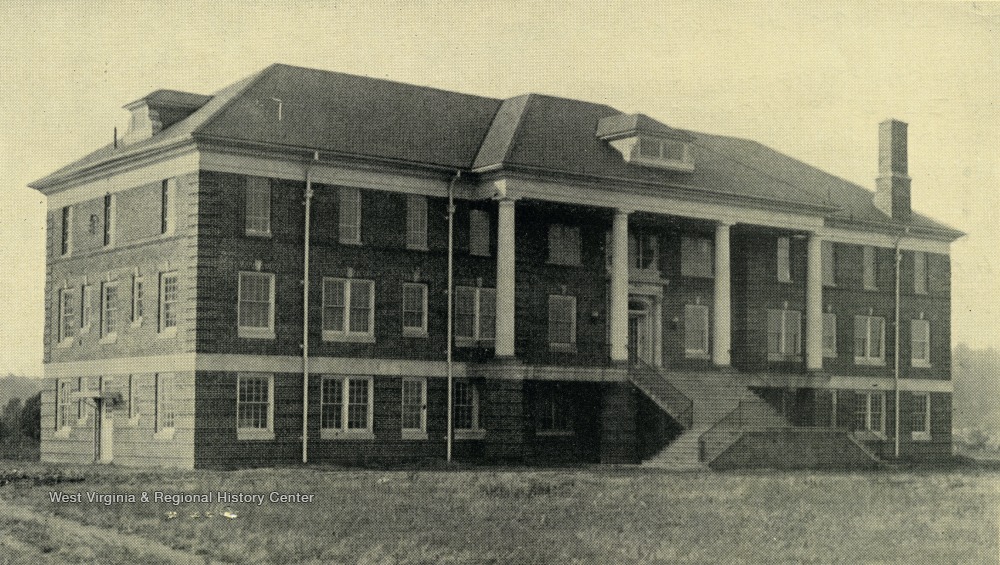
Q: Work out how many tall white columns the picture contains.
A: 4